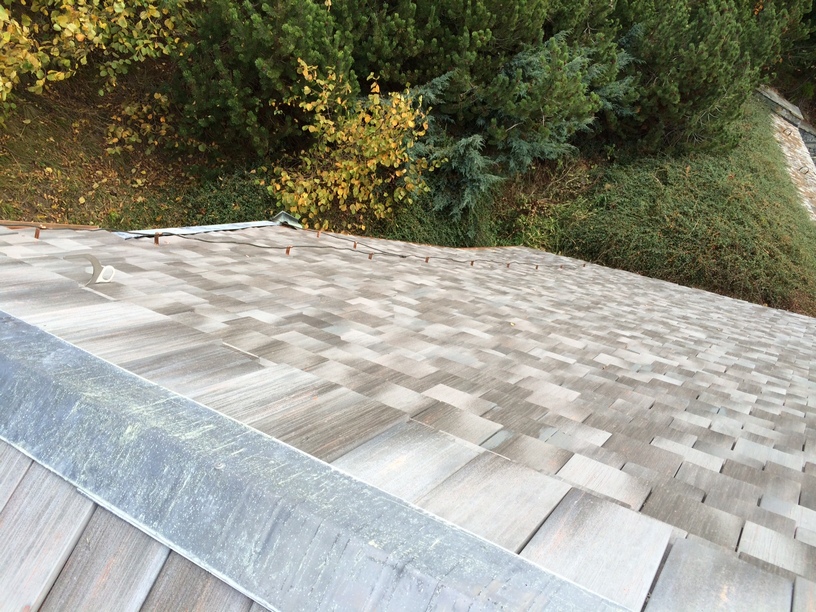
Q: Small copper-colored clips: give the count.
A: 12